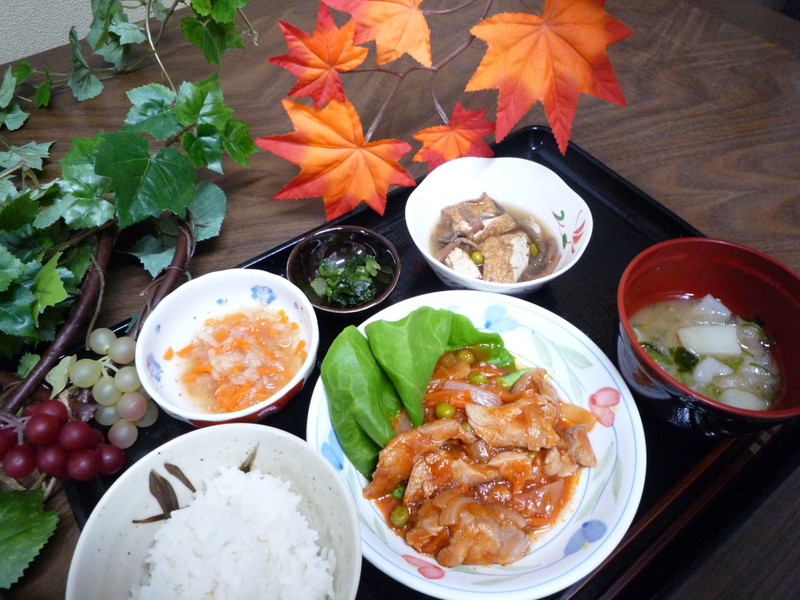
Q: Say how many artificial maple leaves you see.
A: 5